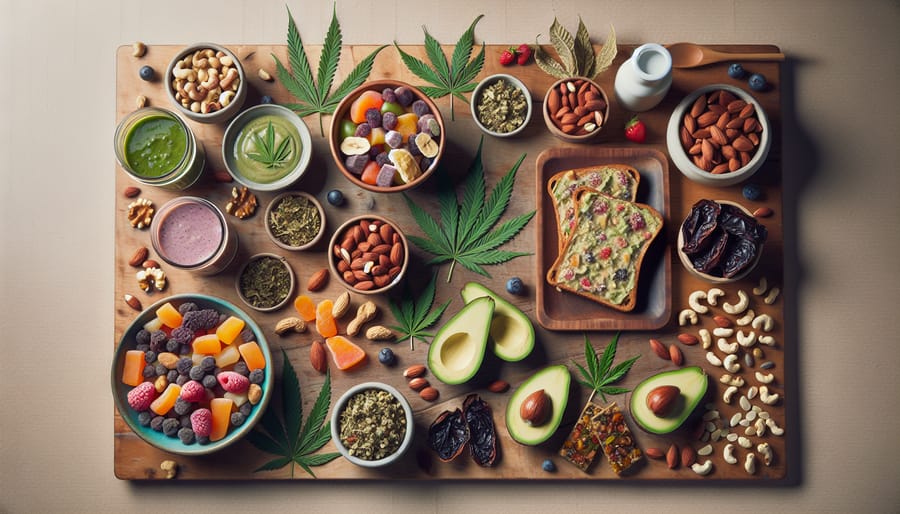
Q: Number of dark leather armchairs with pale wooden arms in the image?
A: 0